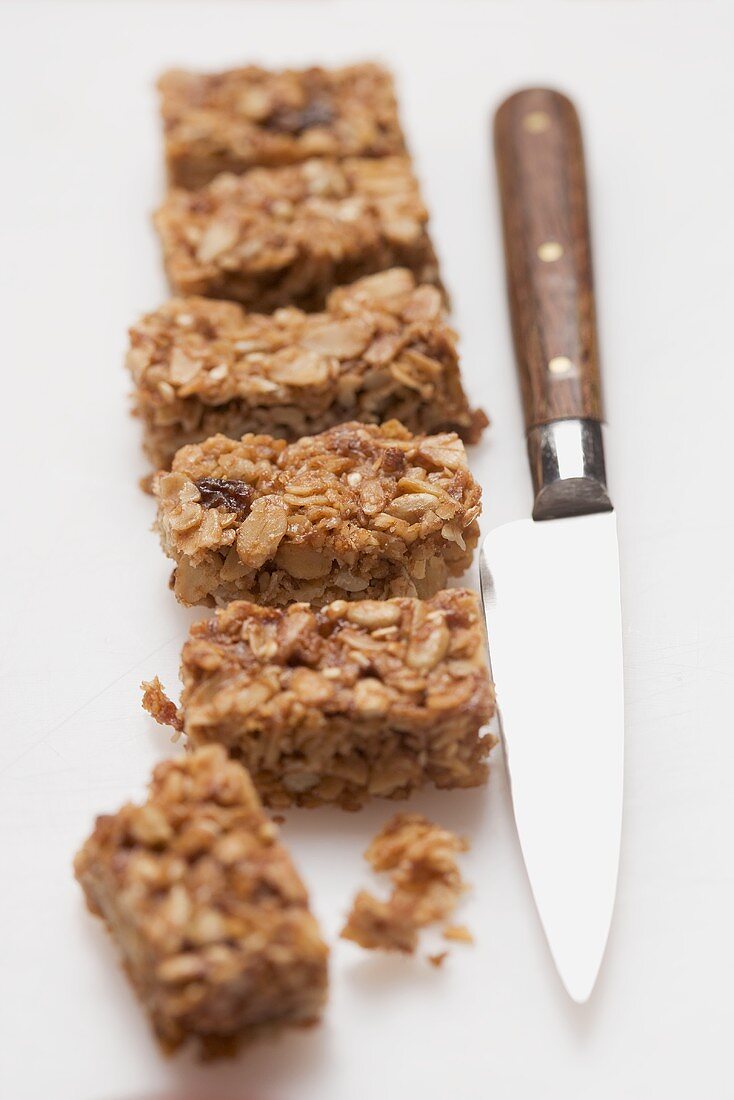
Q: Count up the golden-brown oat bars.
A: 6